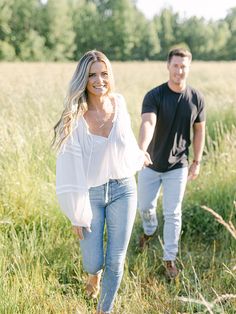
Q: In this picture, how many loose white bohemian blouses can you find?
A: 1